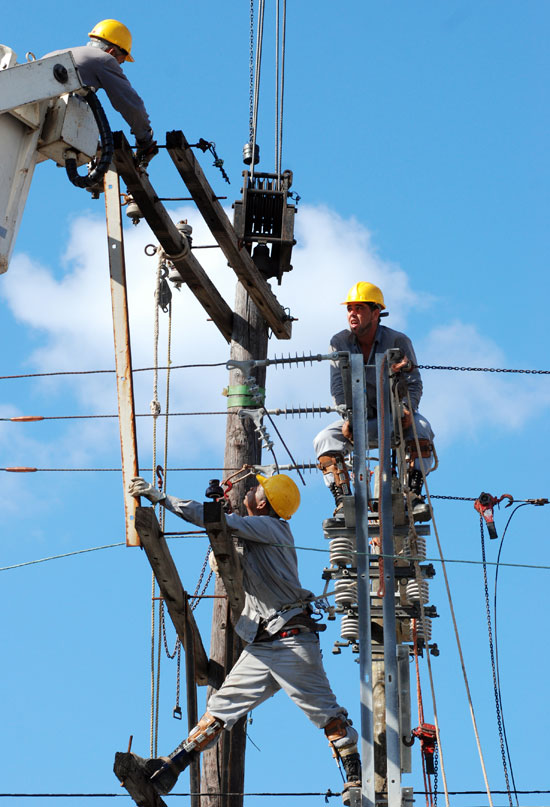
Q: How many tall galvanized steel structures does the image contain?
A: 2